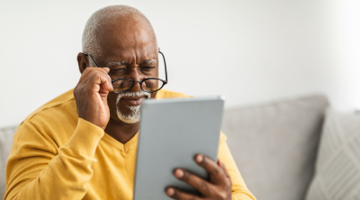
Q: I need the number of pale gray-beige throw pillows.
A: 1